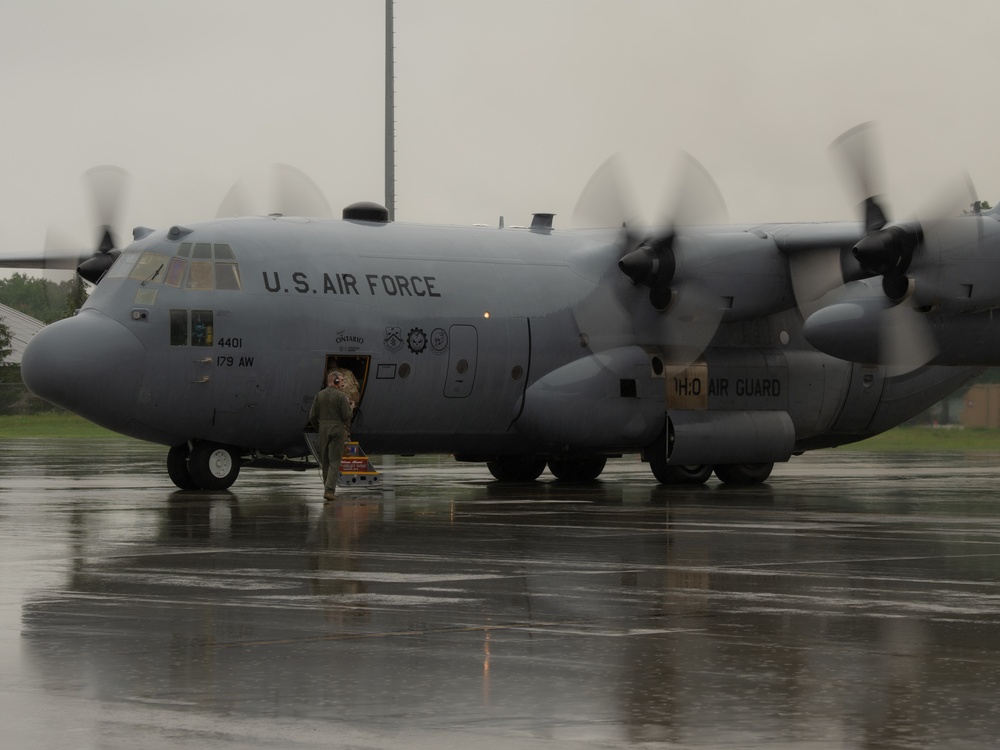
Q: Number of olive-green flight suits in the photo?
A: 1